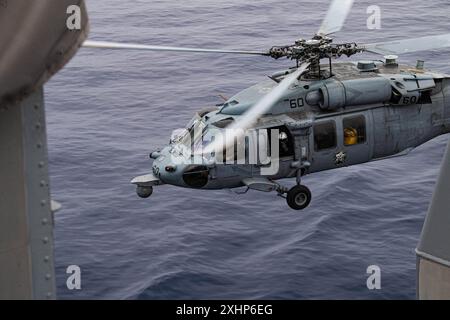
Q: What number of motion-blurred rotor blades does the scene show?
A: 4